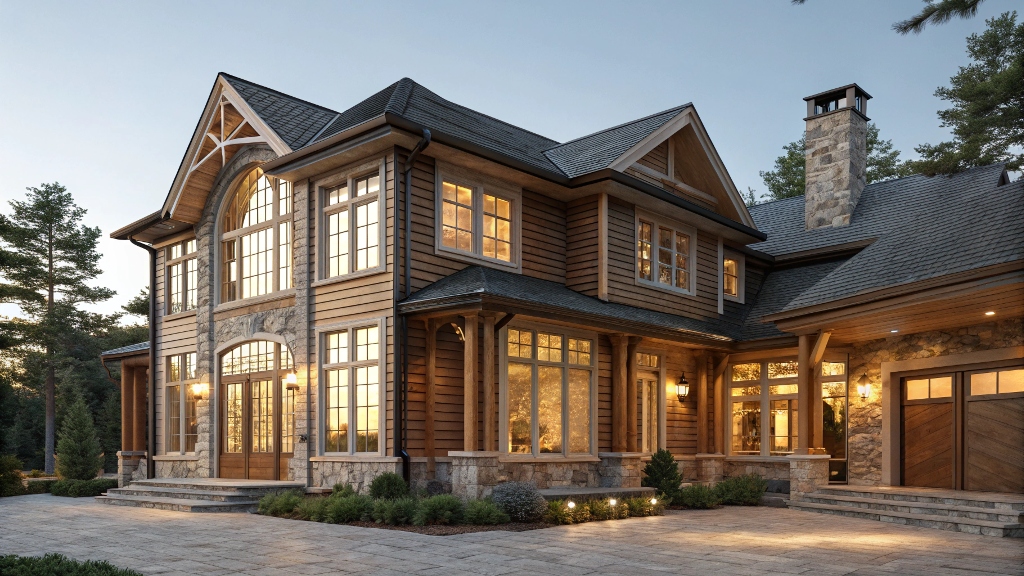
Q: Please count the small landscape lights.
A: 3